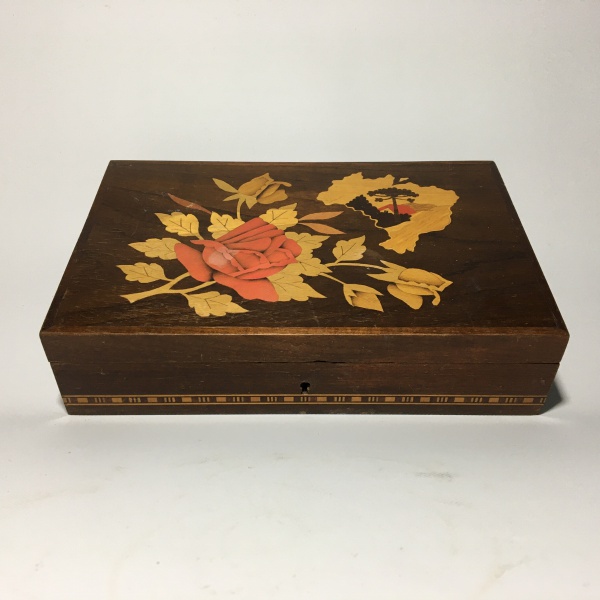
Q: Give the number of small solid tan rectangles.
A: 14